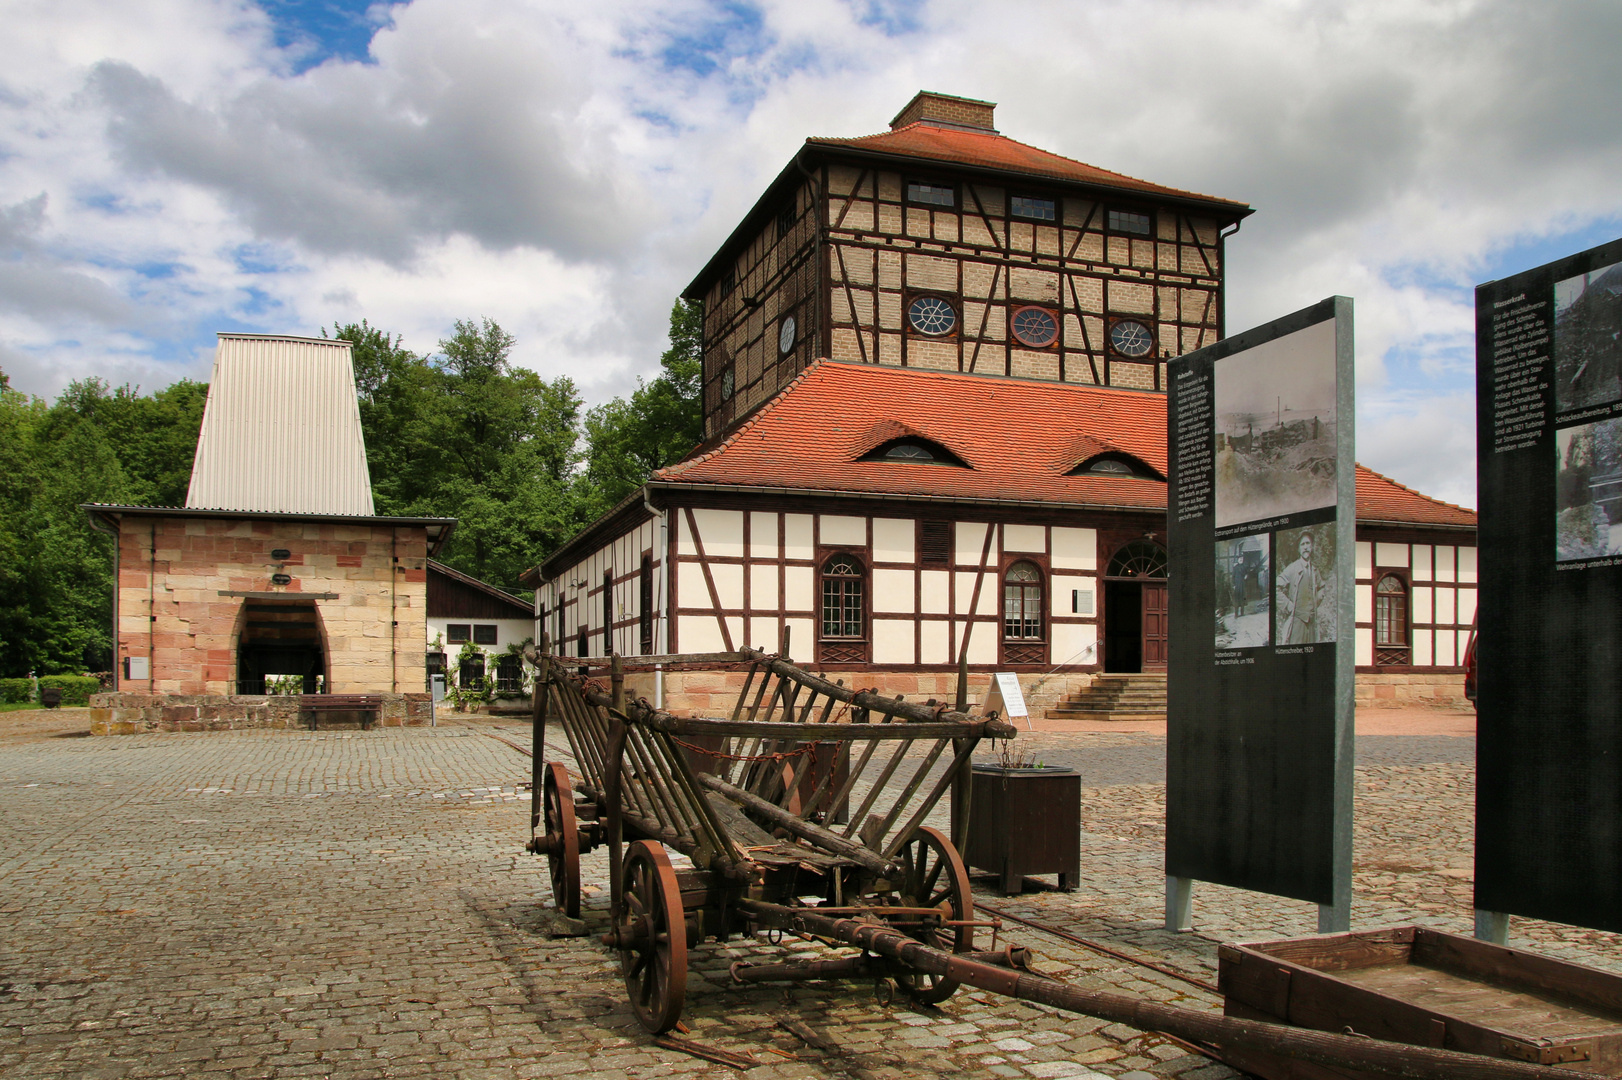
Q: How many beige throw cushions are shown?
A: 0